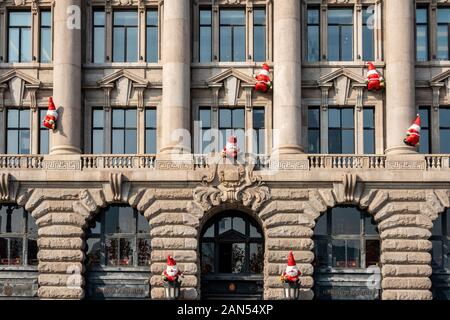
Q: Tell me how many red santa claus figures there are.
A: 7